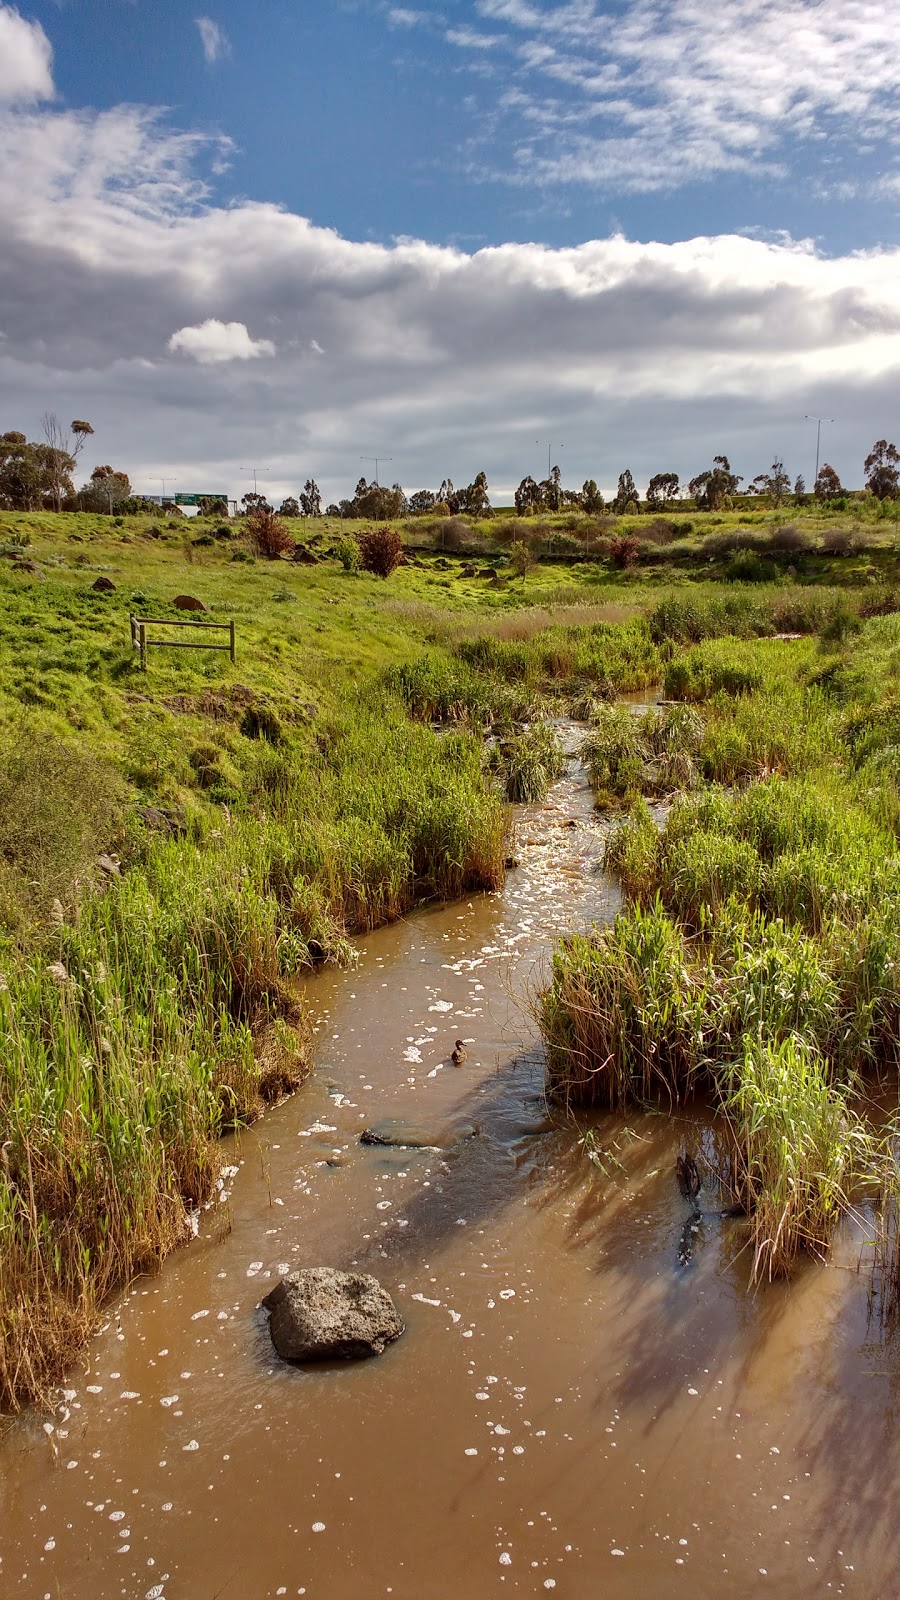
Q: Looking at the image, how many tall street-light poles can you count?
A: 5